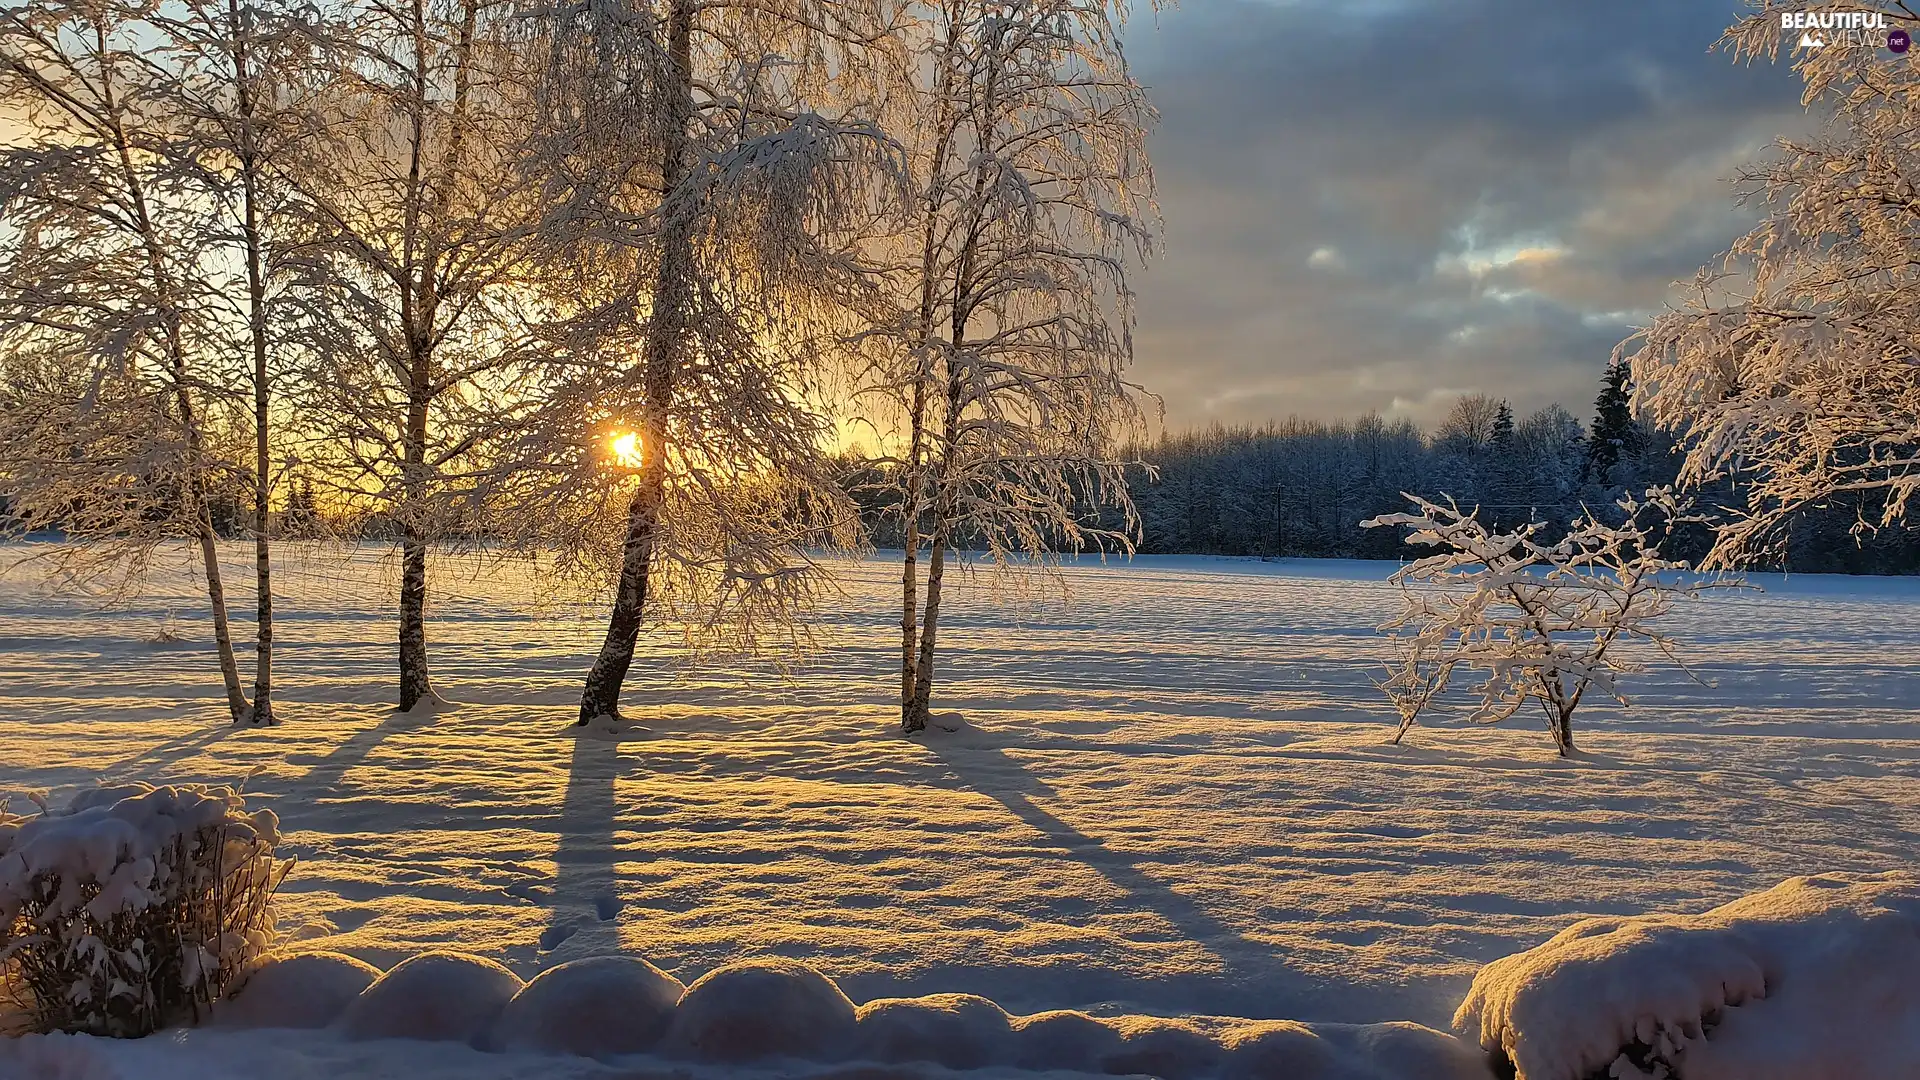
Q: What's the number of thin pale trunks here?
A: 4